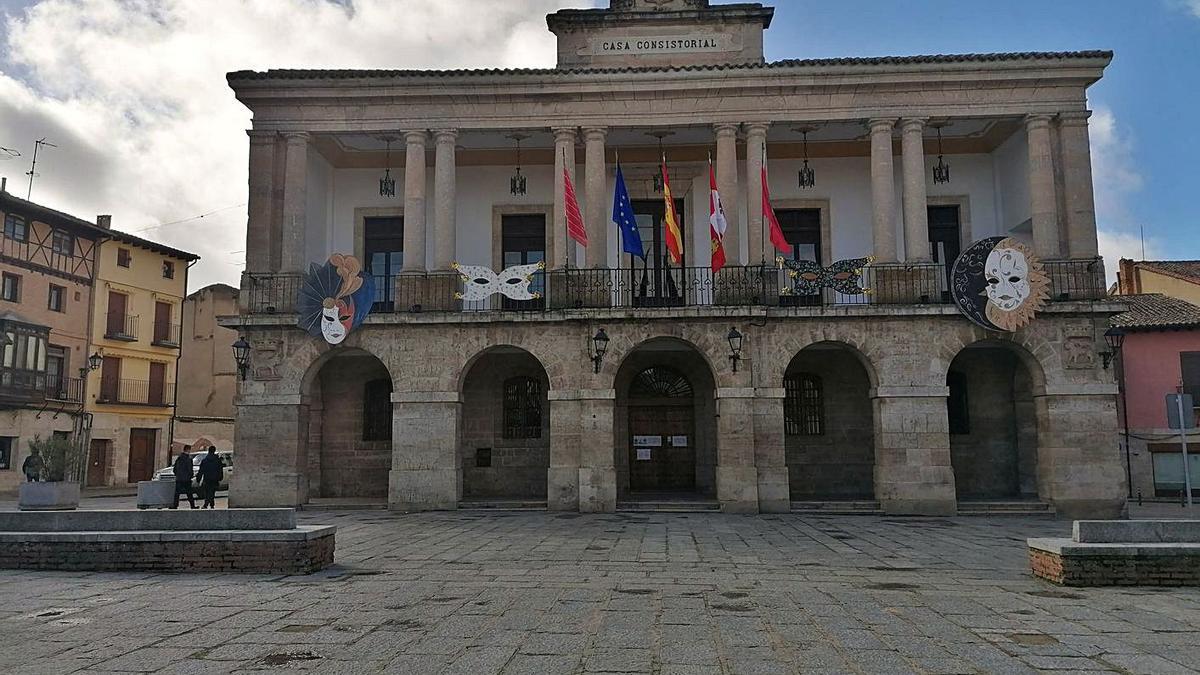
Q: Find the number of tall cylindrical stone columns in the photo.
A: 10